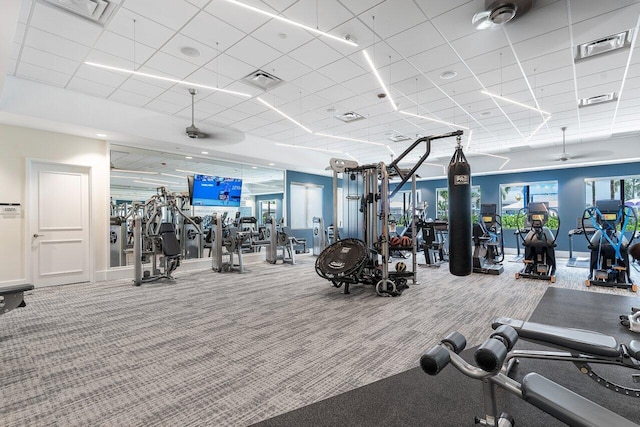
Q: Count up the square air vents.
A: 6